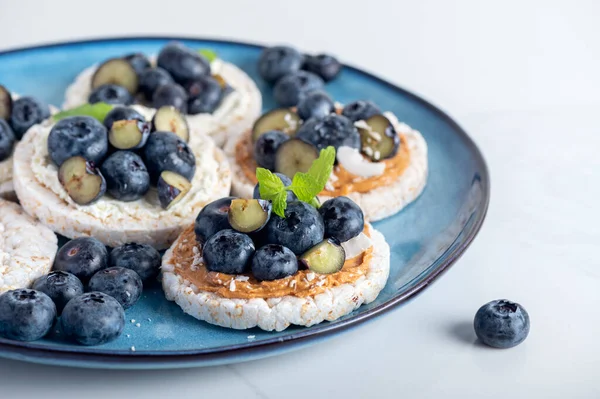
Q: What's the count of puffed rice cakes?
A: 6